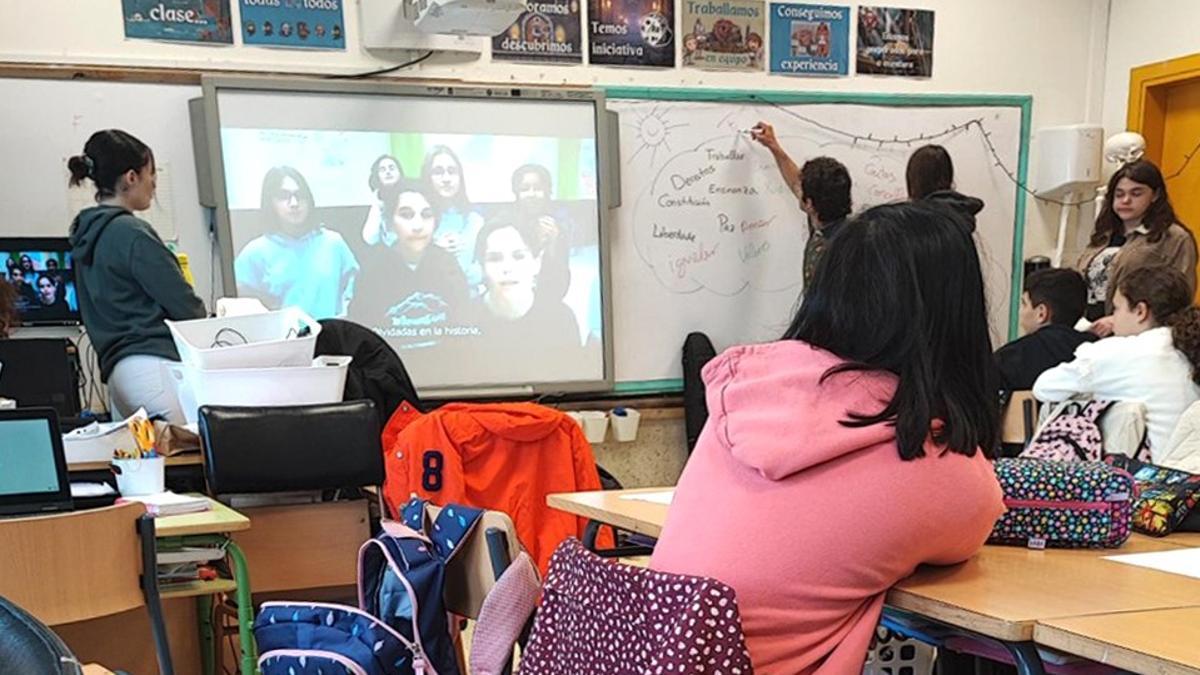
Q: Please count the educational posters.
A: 7